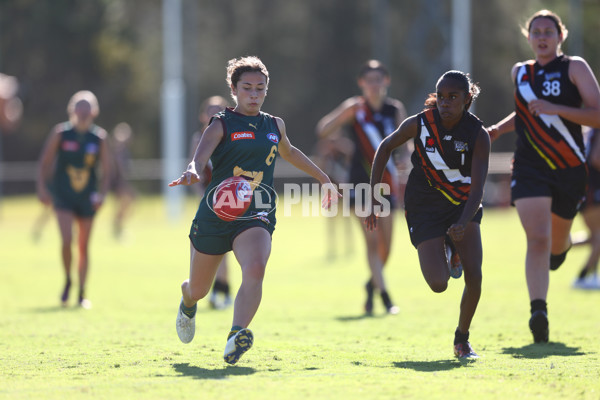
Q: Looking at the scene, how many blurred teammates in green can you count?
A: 1